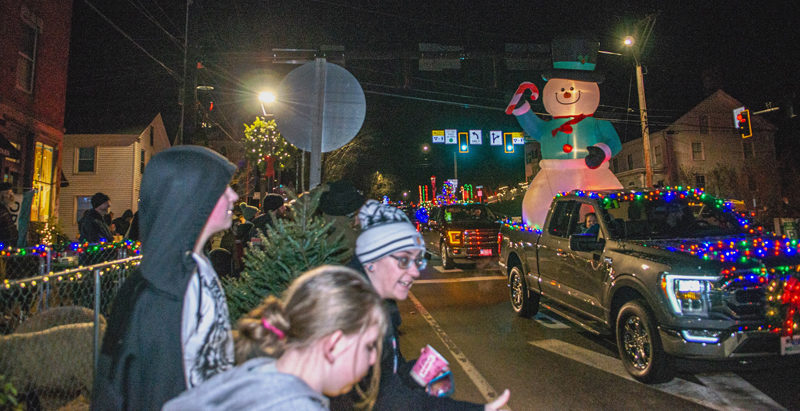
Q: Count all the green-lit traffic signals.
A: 2